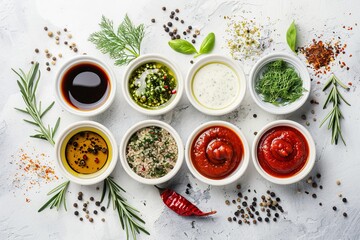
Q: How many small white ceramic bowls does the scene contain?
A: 8